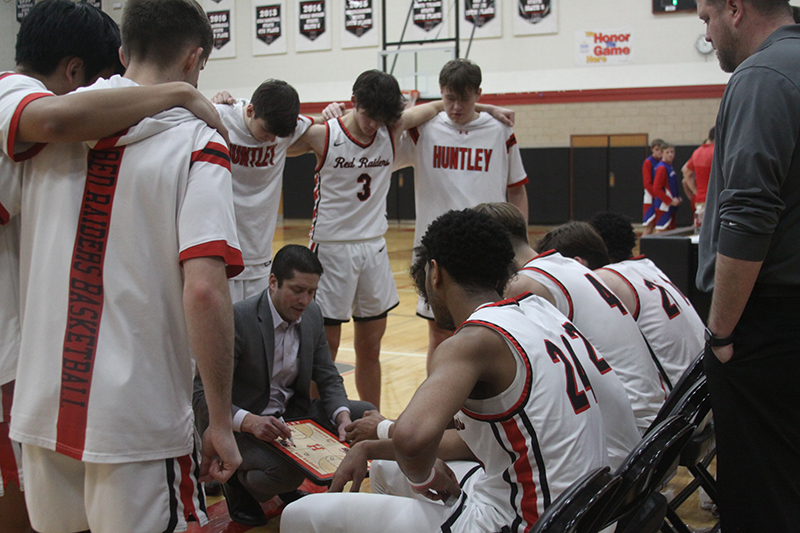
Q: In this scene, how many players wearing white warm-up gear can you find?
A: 4